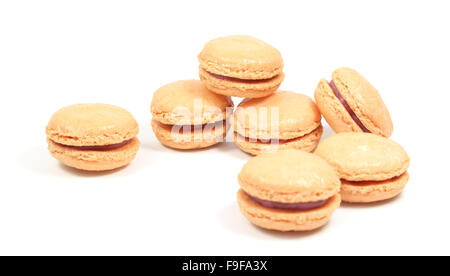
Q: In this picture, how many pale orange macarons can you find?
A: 7